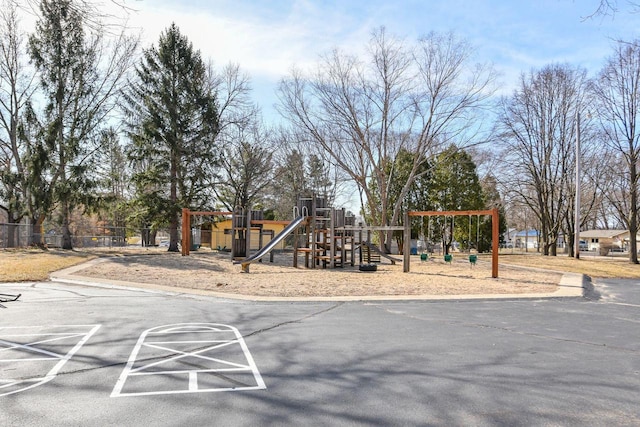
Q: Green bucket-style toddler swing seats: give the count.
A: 3